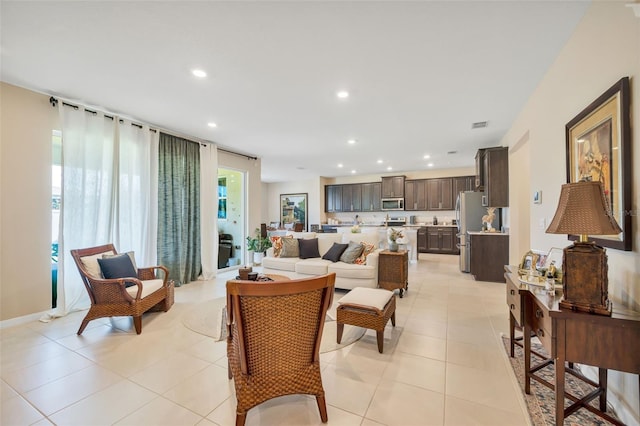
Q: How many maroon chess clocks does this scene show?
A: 0